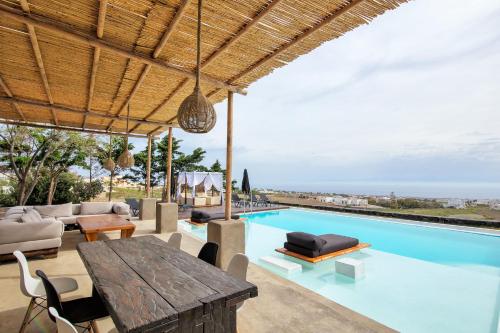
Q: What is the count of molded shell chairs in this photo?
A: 6